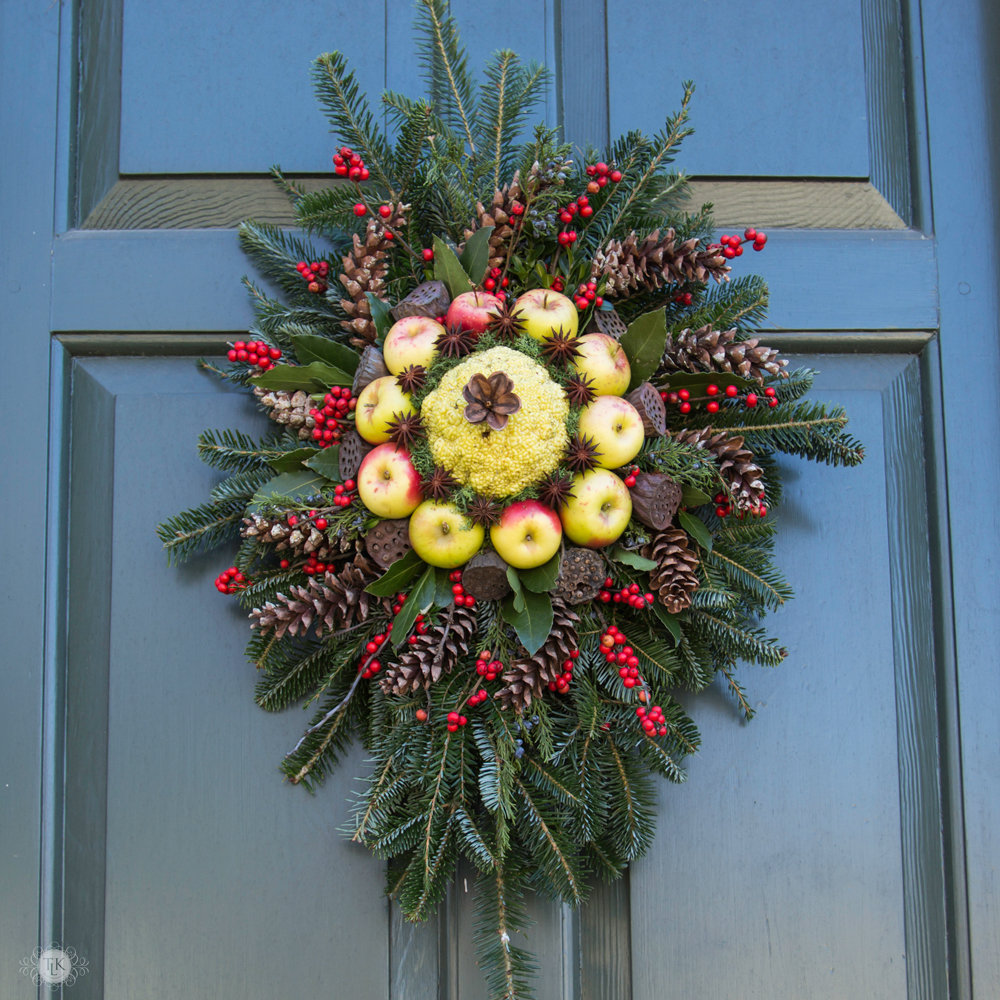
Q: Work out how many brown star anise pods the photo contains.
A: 10